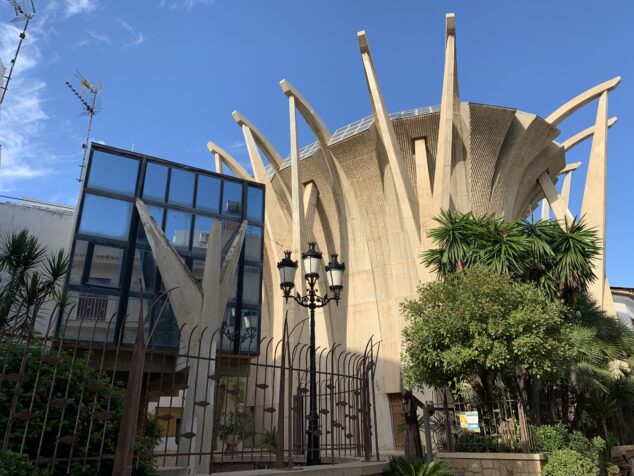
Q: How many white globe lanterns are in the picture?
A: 3